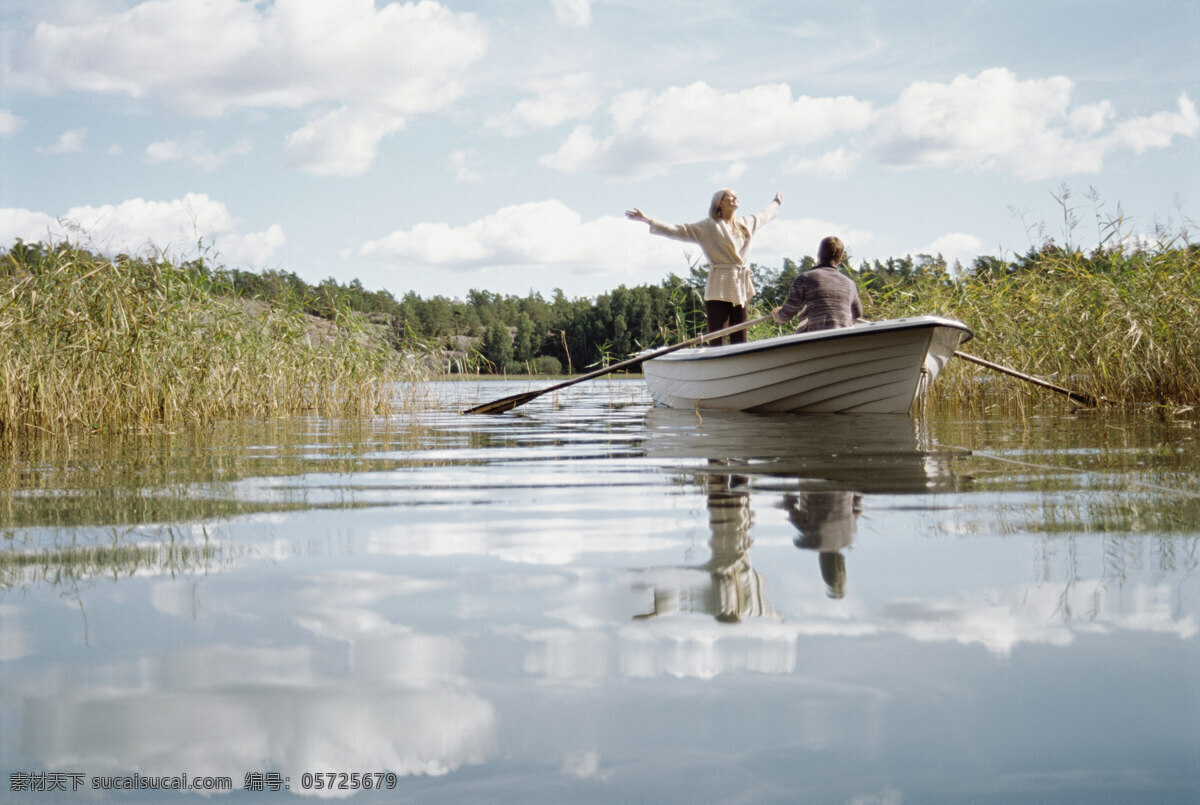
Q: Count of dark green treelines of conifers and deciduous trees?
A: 1